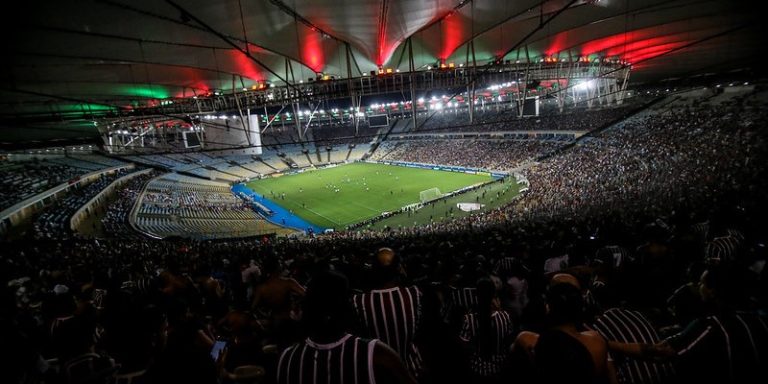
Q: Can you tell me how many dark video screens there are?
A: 3